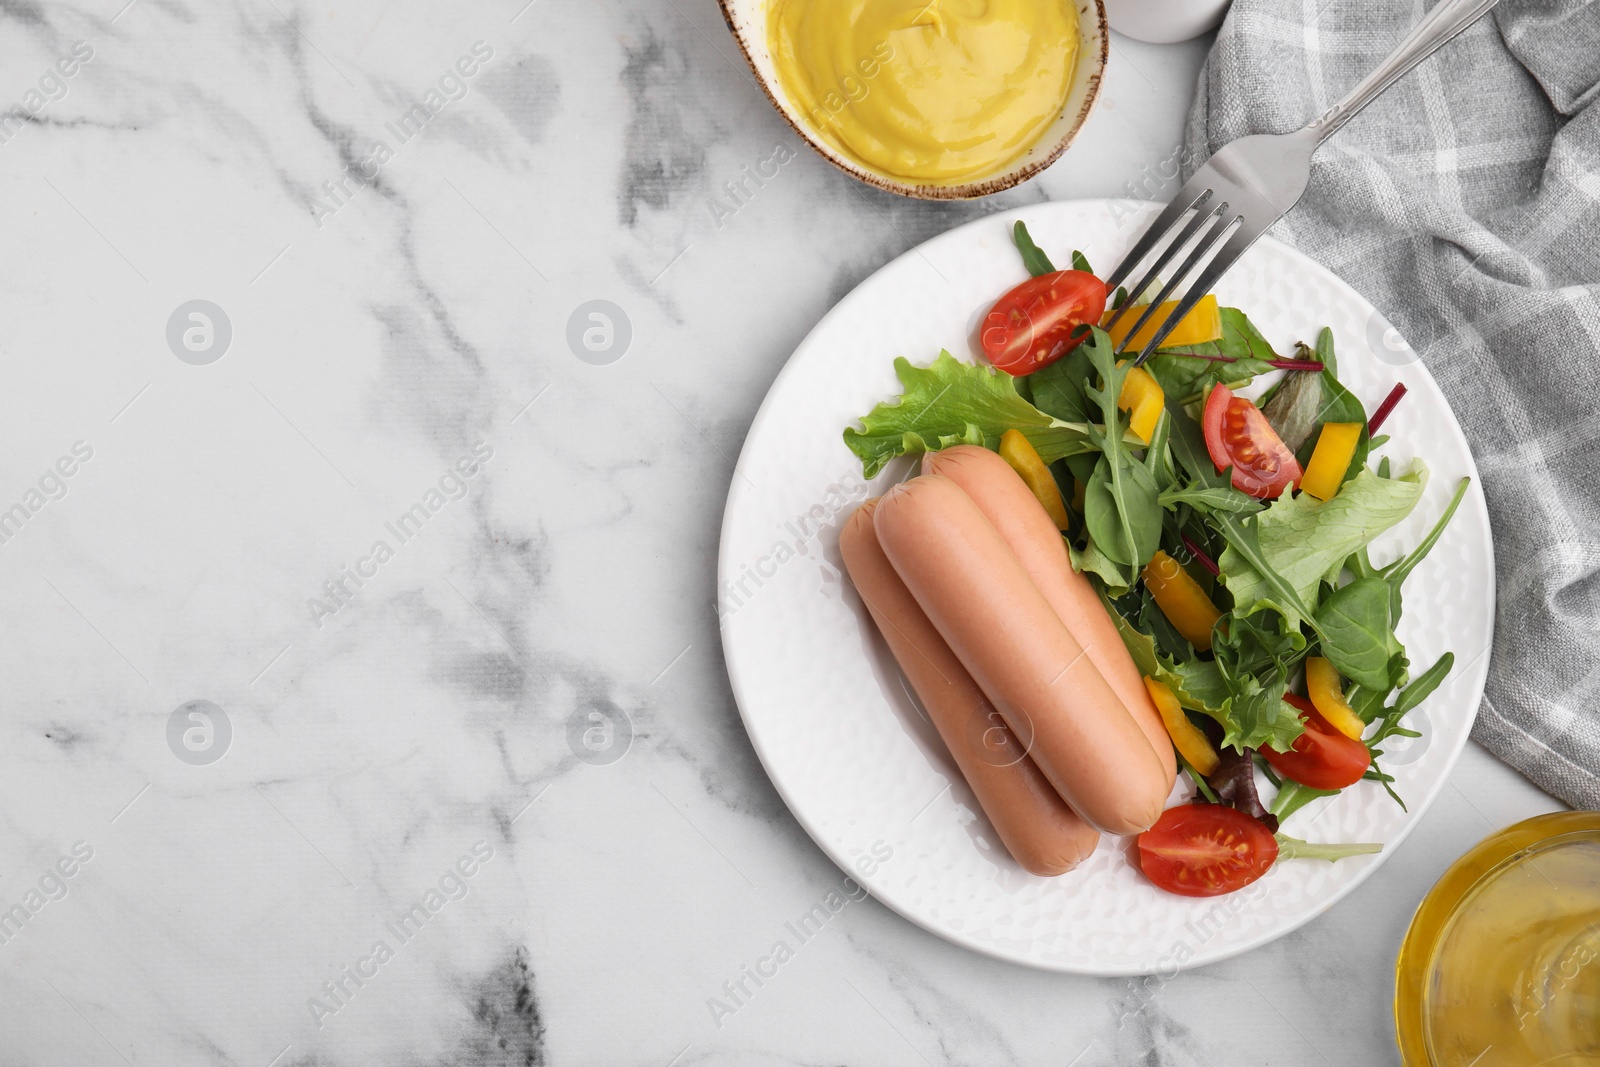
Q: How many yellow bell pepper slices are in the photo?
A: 7